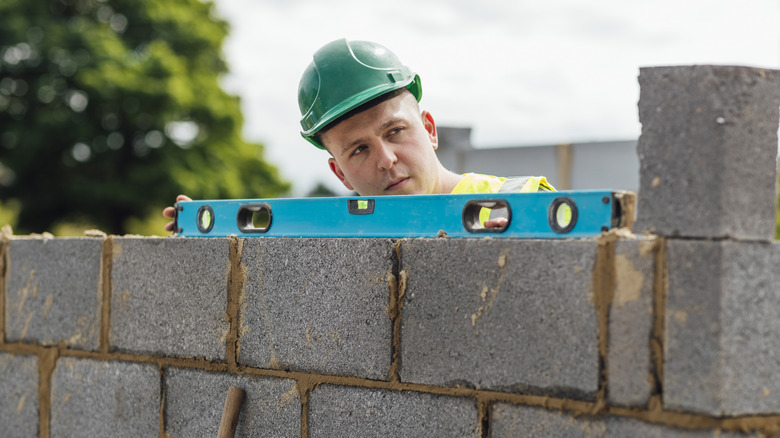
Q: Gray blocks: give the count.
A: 12